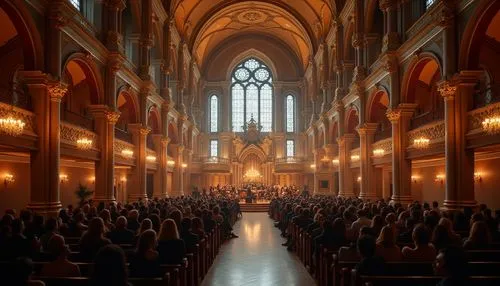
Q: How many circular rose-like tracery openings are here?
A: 3